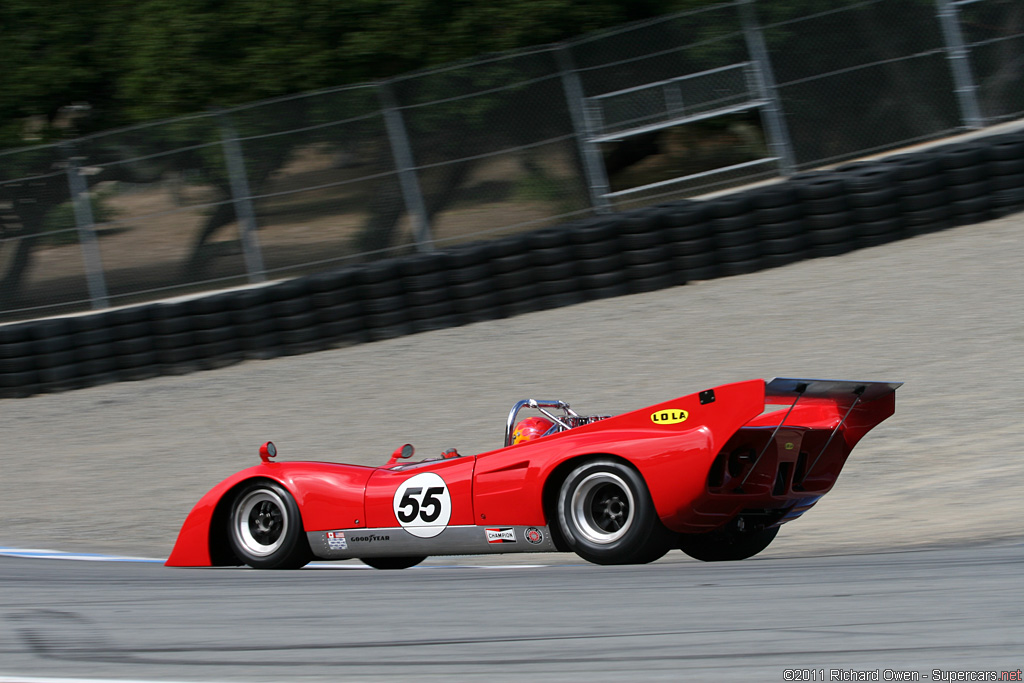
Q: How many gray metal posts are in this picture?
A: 6